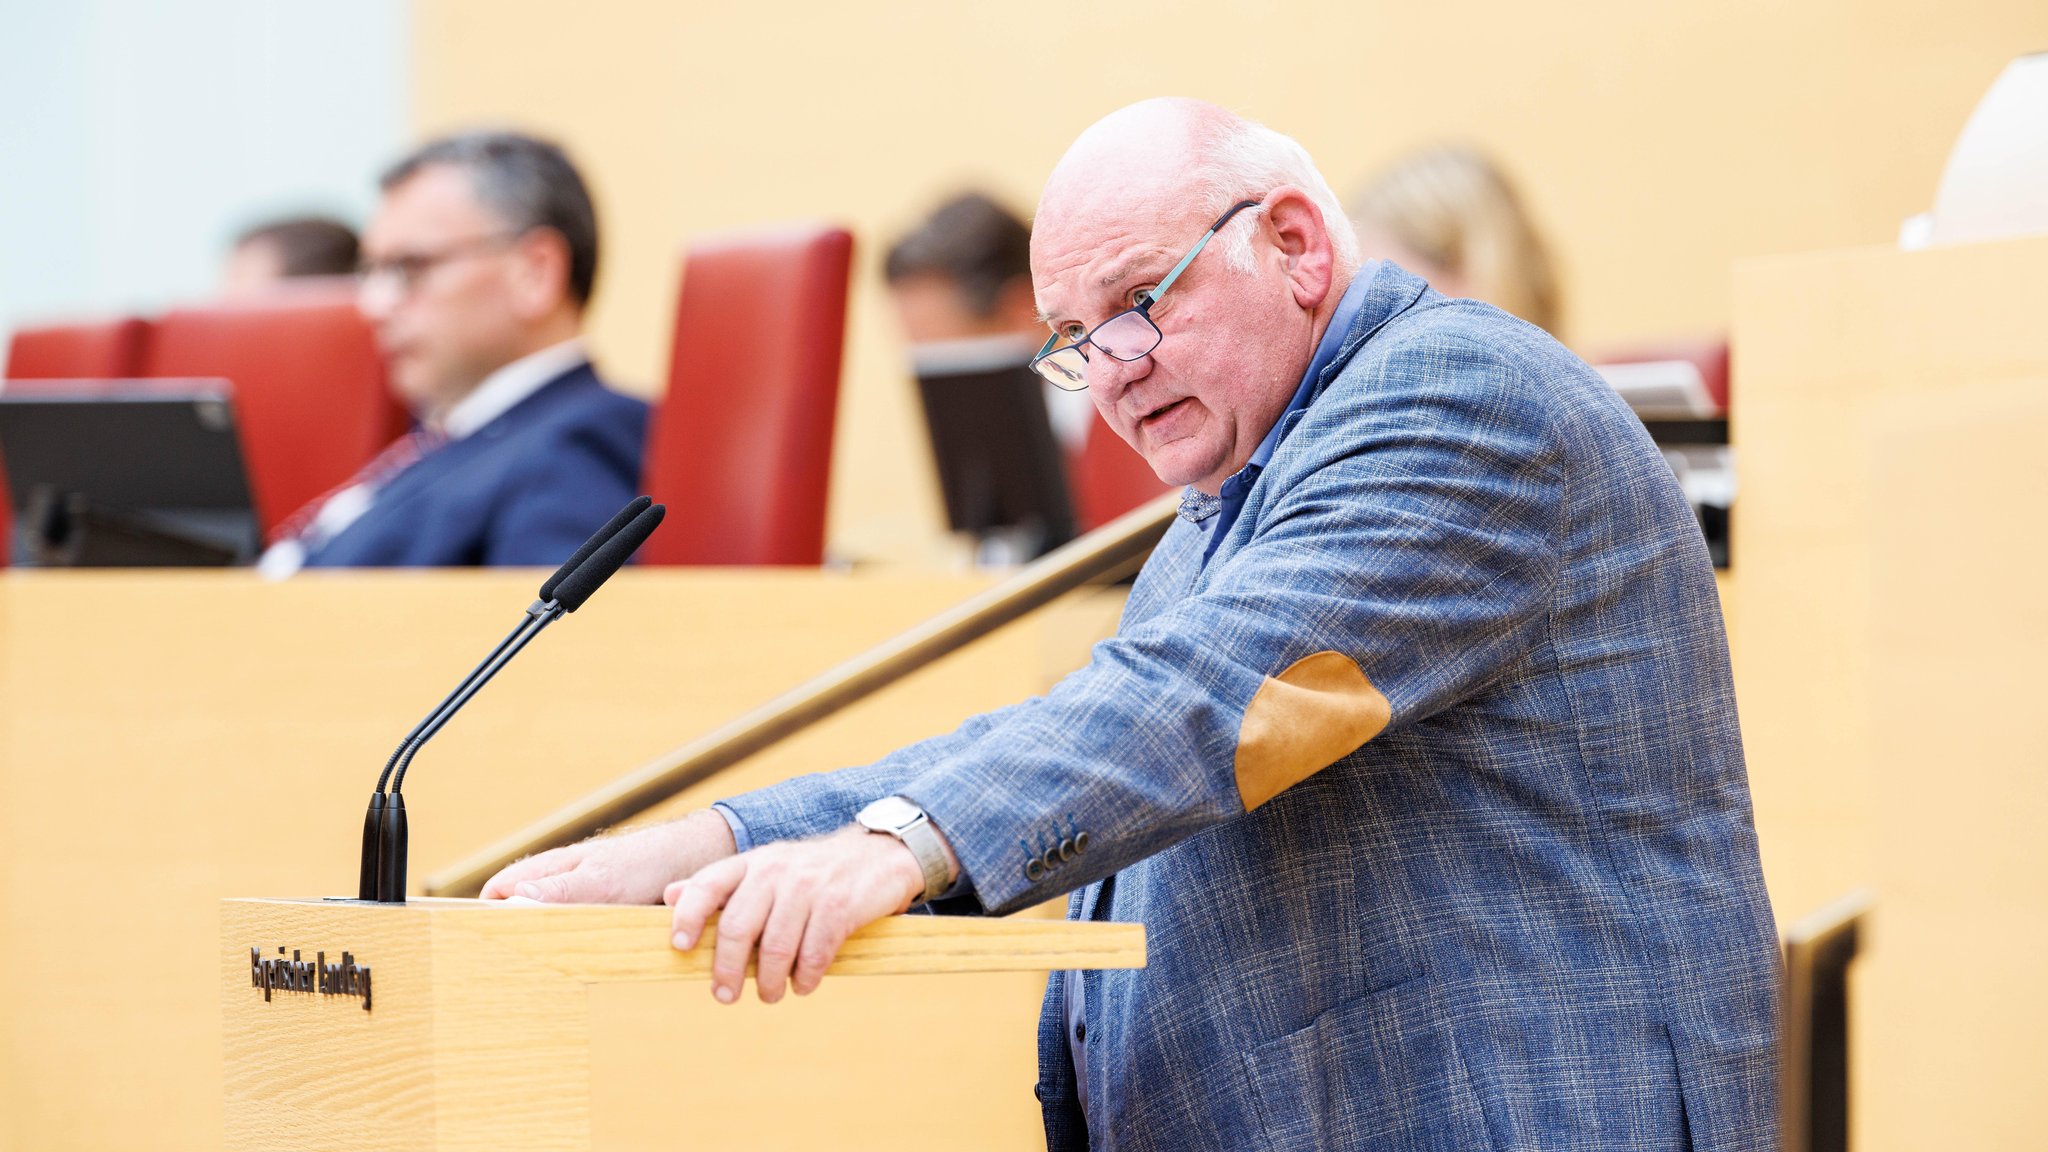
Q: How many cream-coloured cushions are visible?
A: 0